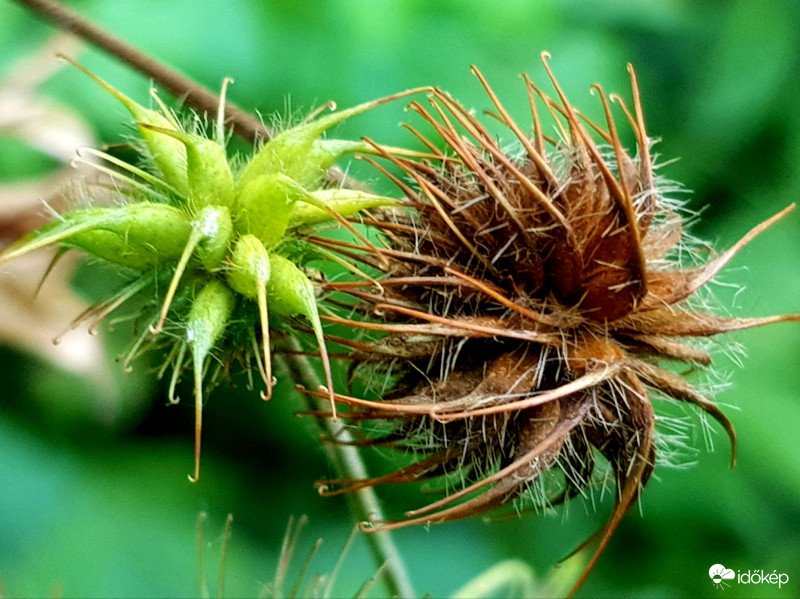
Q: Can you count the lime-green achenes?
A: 11